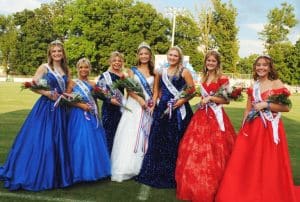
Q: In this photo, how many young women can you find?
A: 7